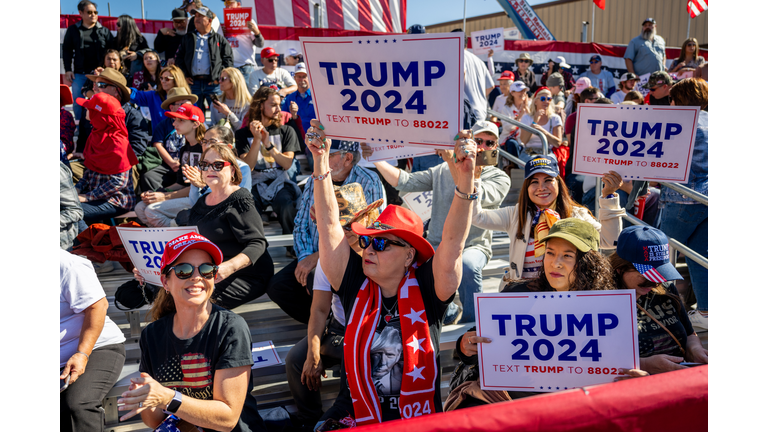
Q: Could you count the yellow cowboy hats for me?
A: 1